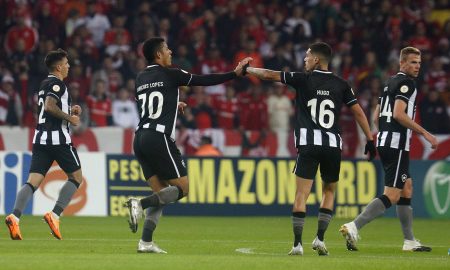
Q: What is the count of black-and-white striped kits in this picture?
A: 4